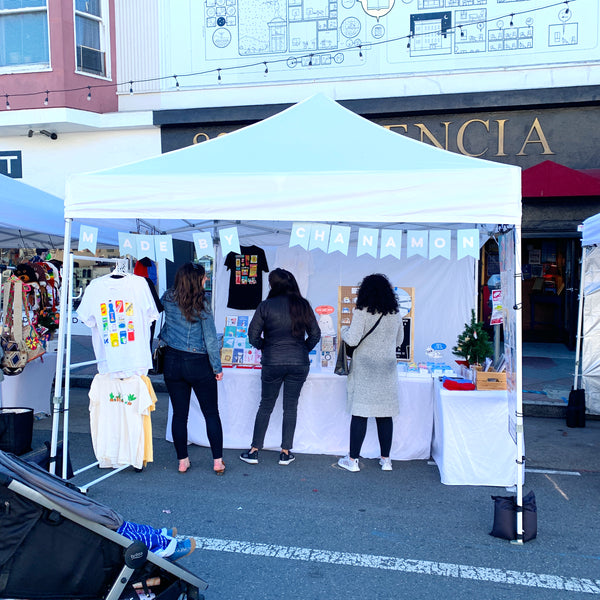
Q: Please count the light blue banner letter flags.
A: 14